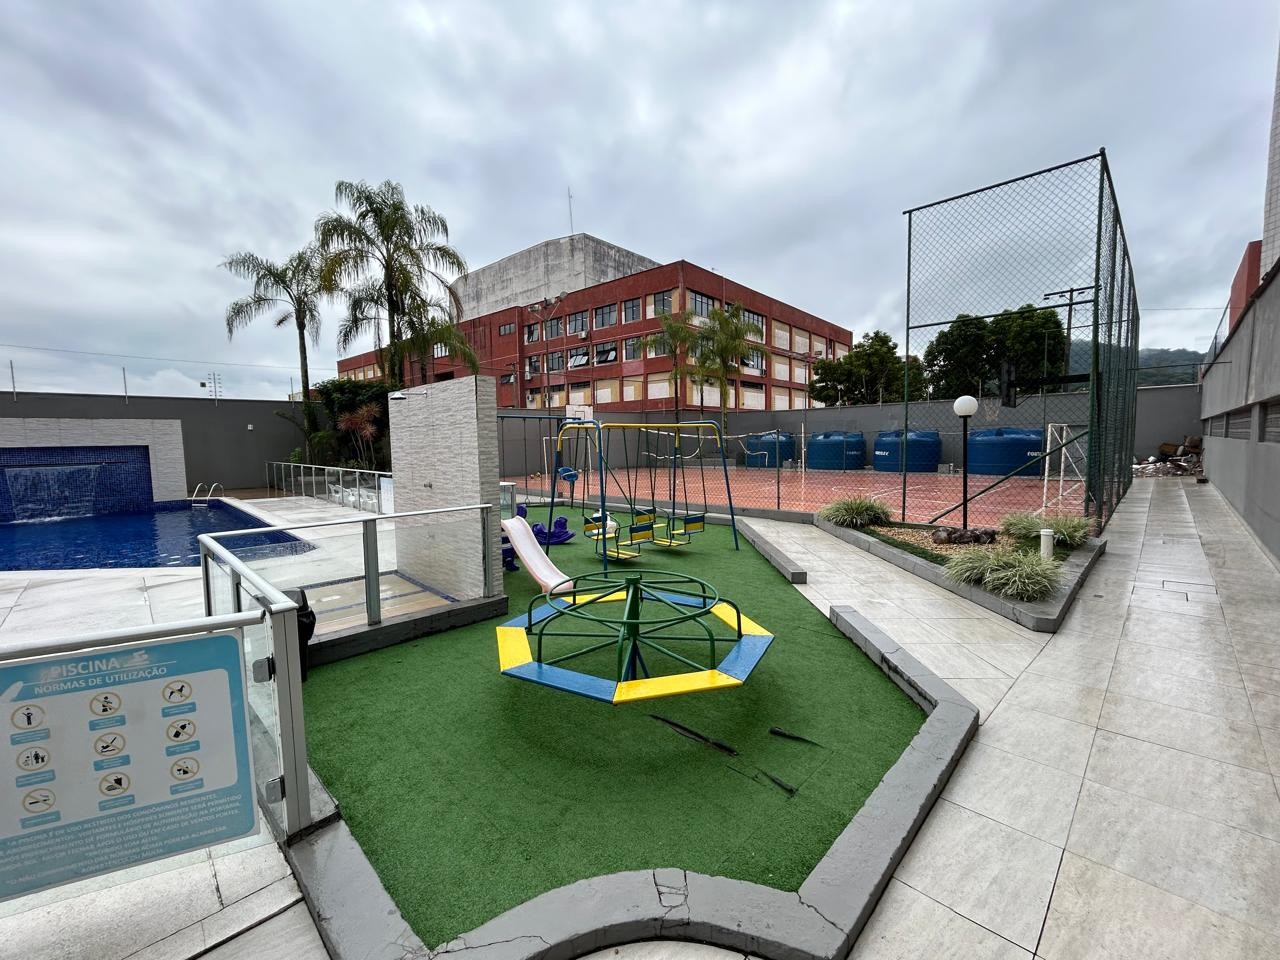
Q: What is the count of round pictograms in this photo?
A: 9